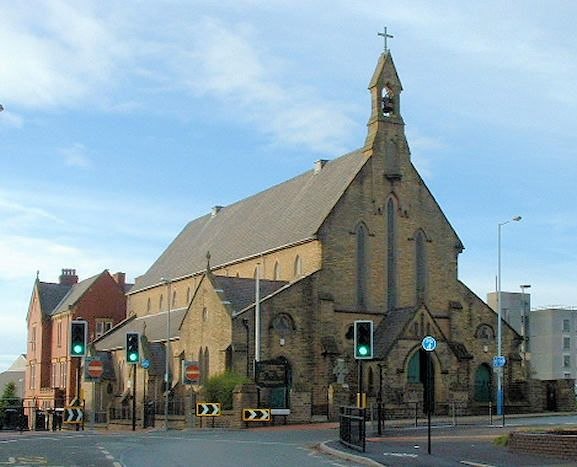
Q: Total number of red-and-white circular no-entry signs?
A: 2